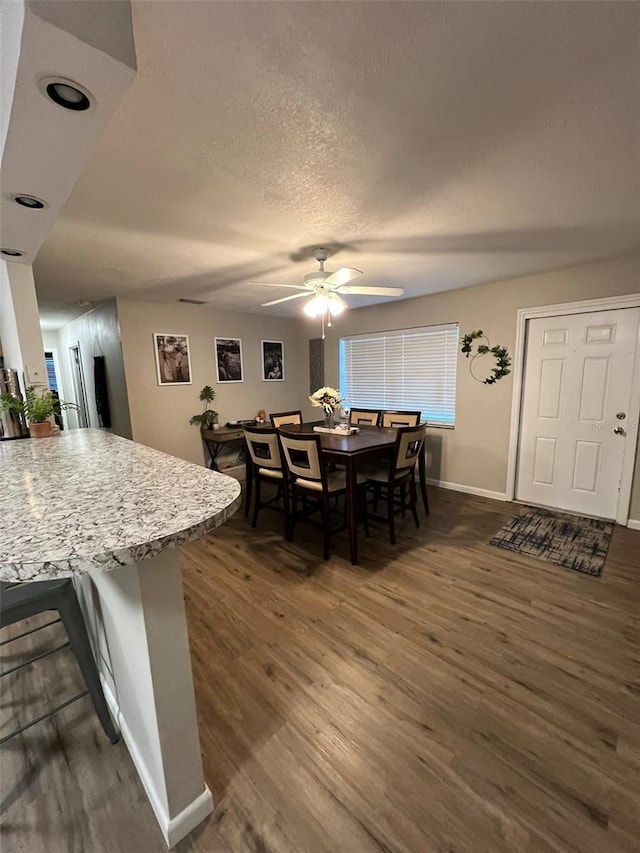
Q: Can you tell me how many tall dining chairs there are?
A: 6